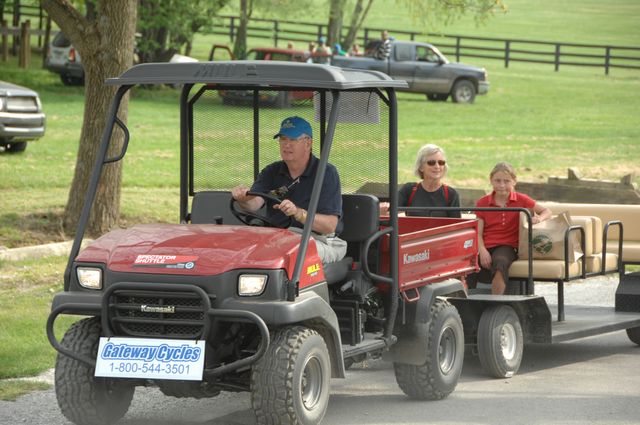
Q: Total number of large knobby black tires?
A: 3